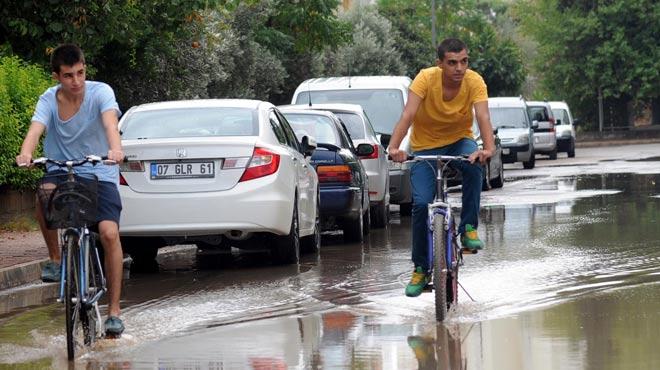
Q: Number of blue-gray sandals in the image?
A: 2